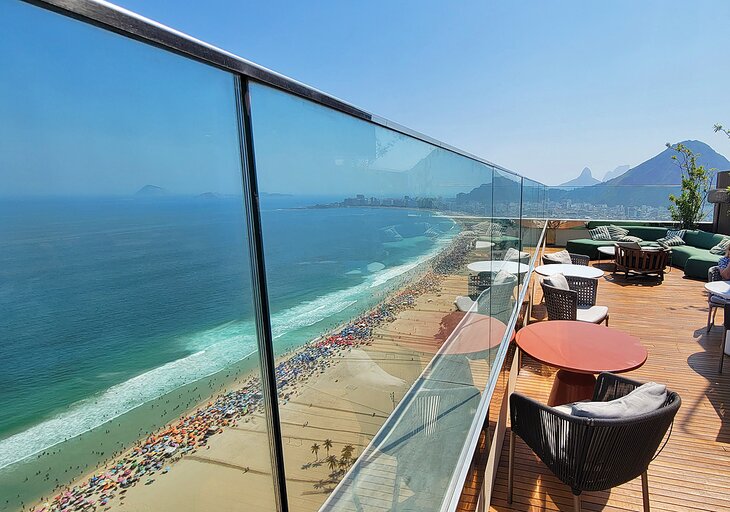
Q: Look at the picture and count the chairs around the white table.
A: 2